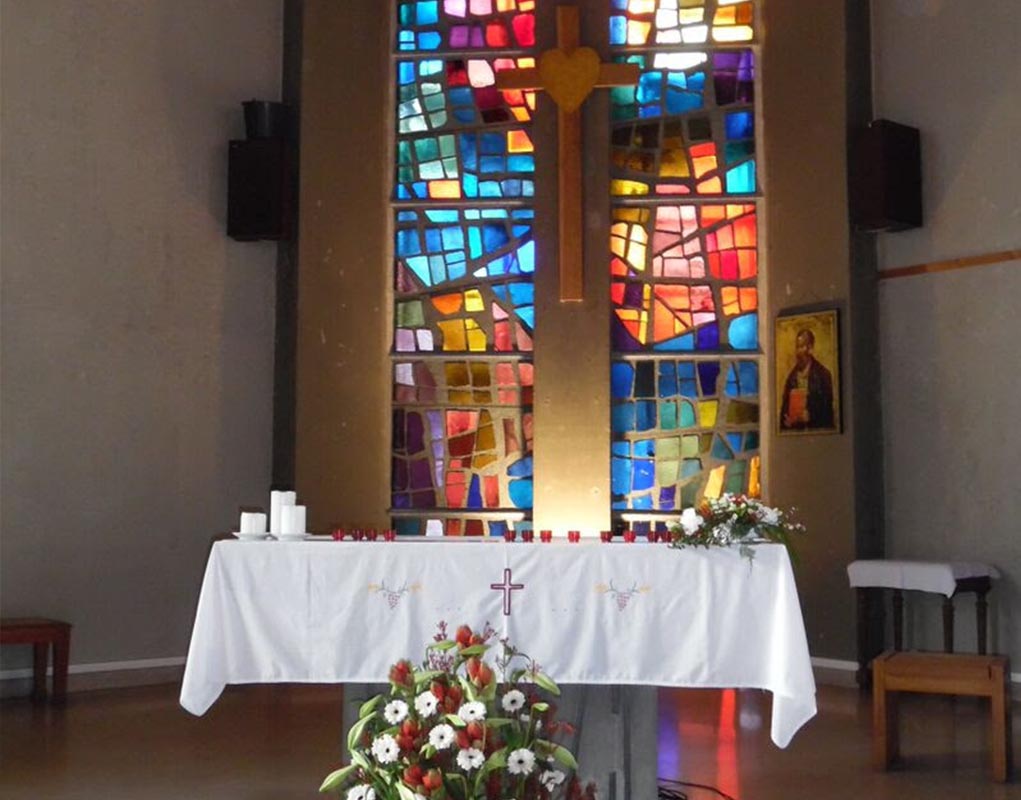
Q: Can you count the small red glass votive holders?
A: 12